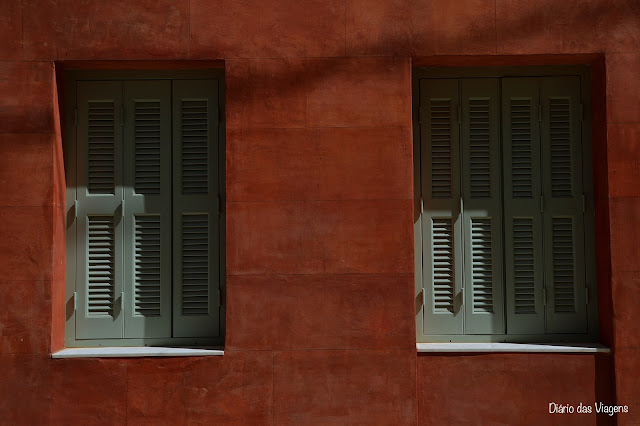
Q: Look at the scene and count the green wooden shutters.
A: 7